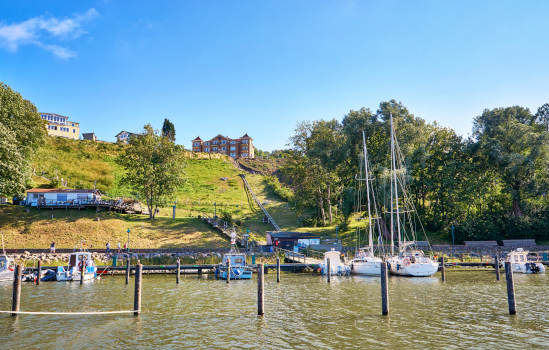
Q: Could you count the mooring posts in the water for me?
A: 14